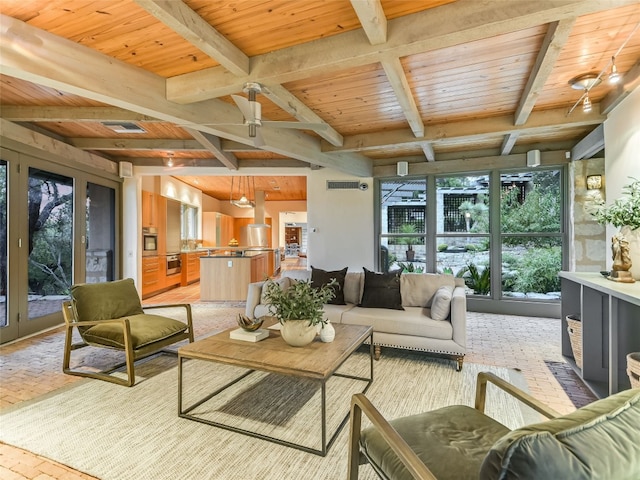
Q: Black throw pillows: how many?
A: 2